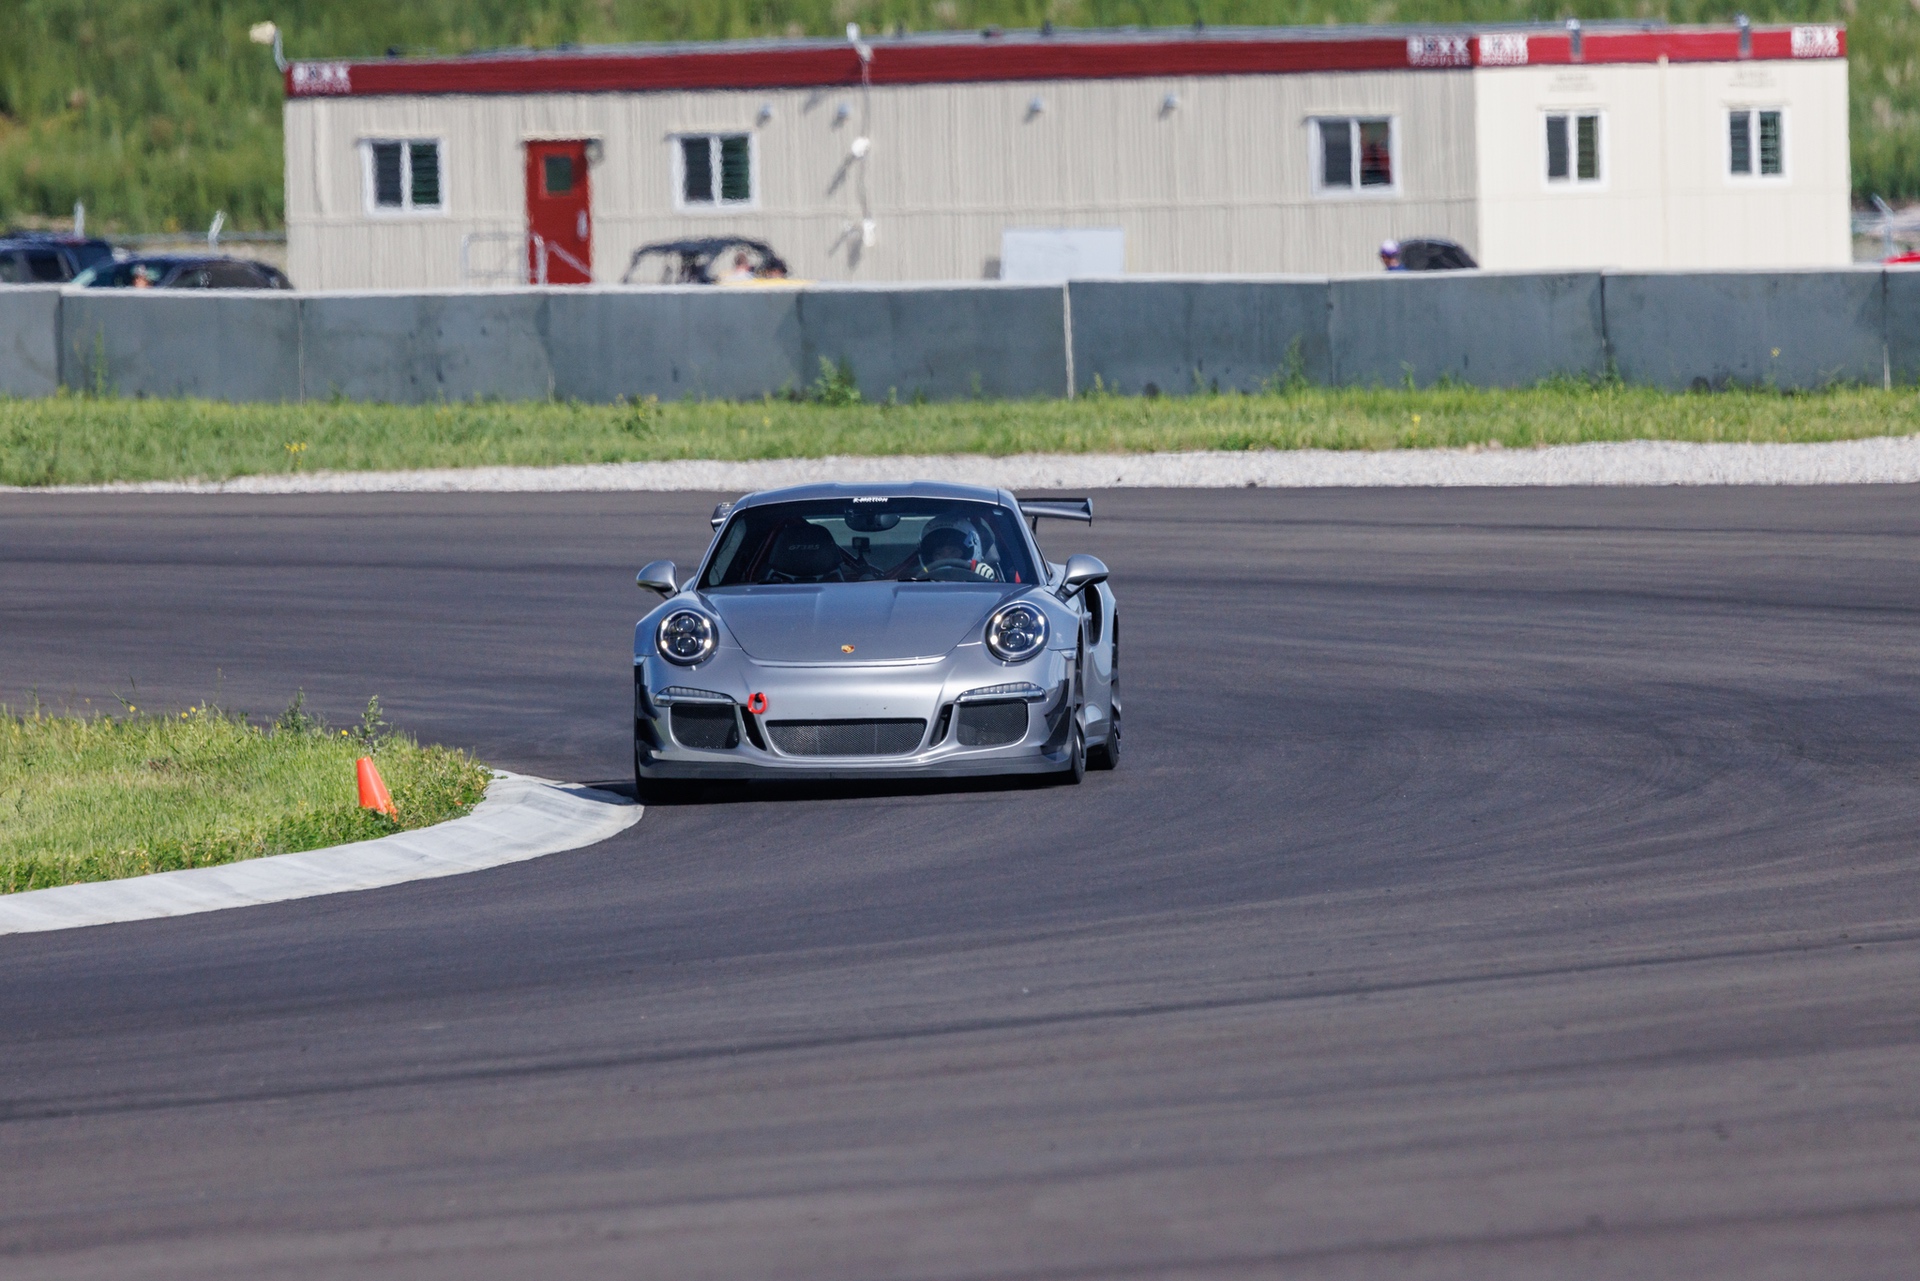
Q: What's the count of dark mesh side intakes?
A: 2